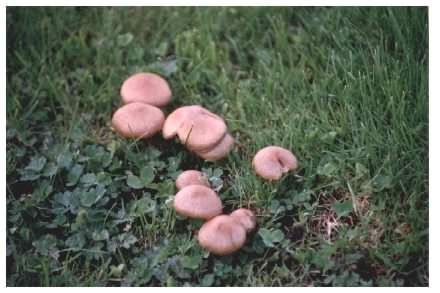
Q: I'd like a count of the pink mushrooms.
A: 10